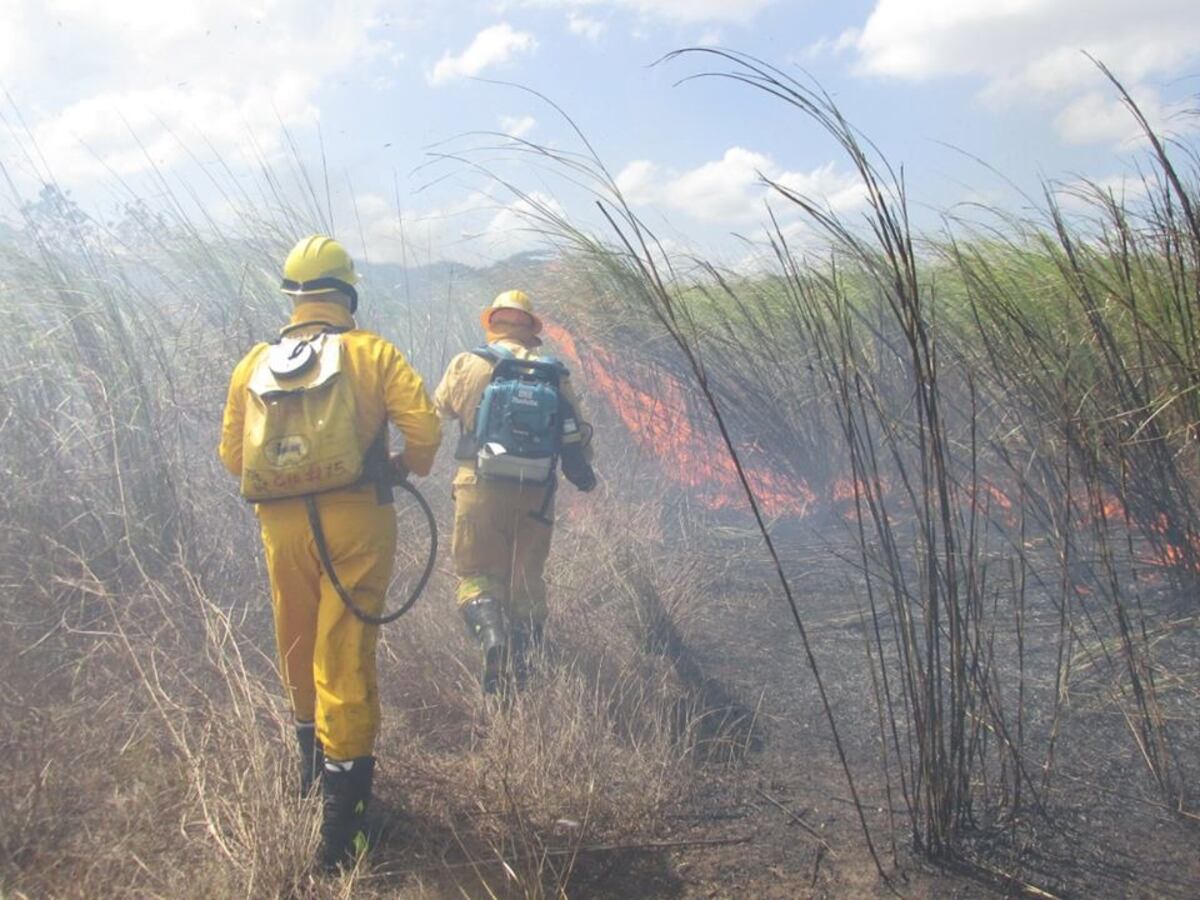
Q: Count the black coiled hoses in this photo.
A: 1